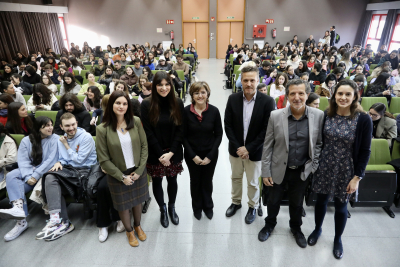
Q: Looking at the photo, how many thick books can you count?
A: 0